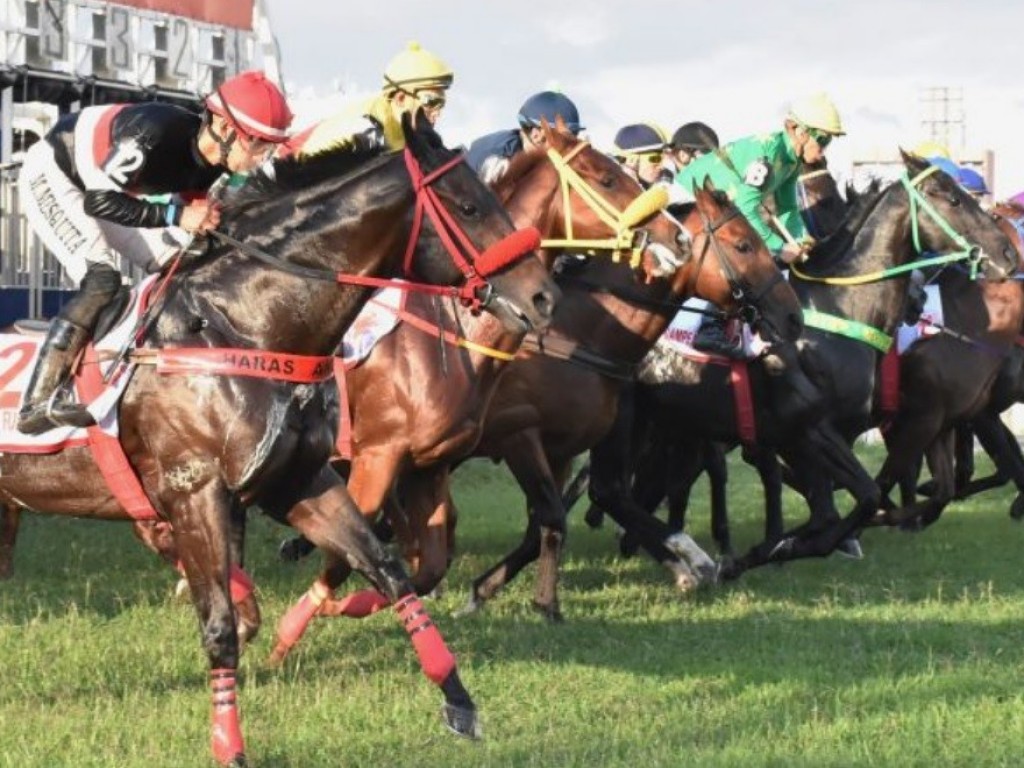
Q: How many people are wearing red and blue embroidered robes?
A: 0